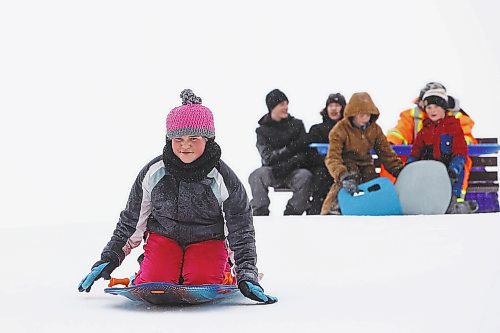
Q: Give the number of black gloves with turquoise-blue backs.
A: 2